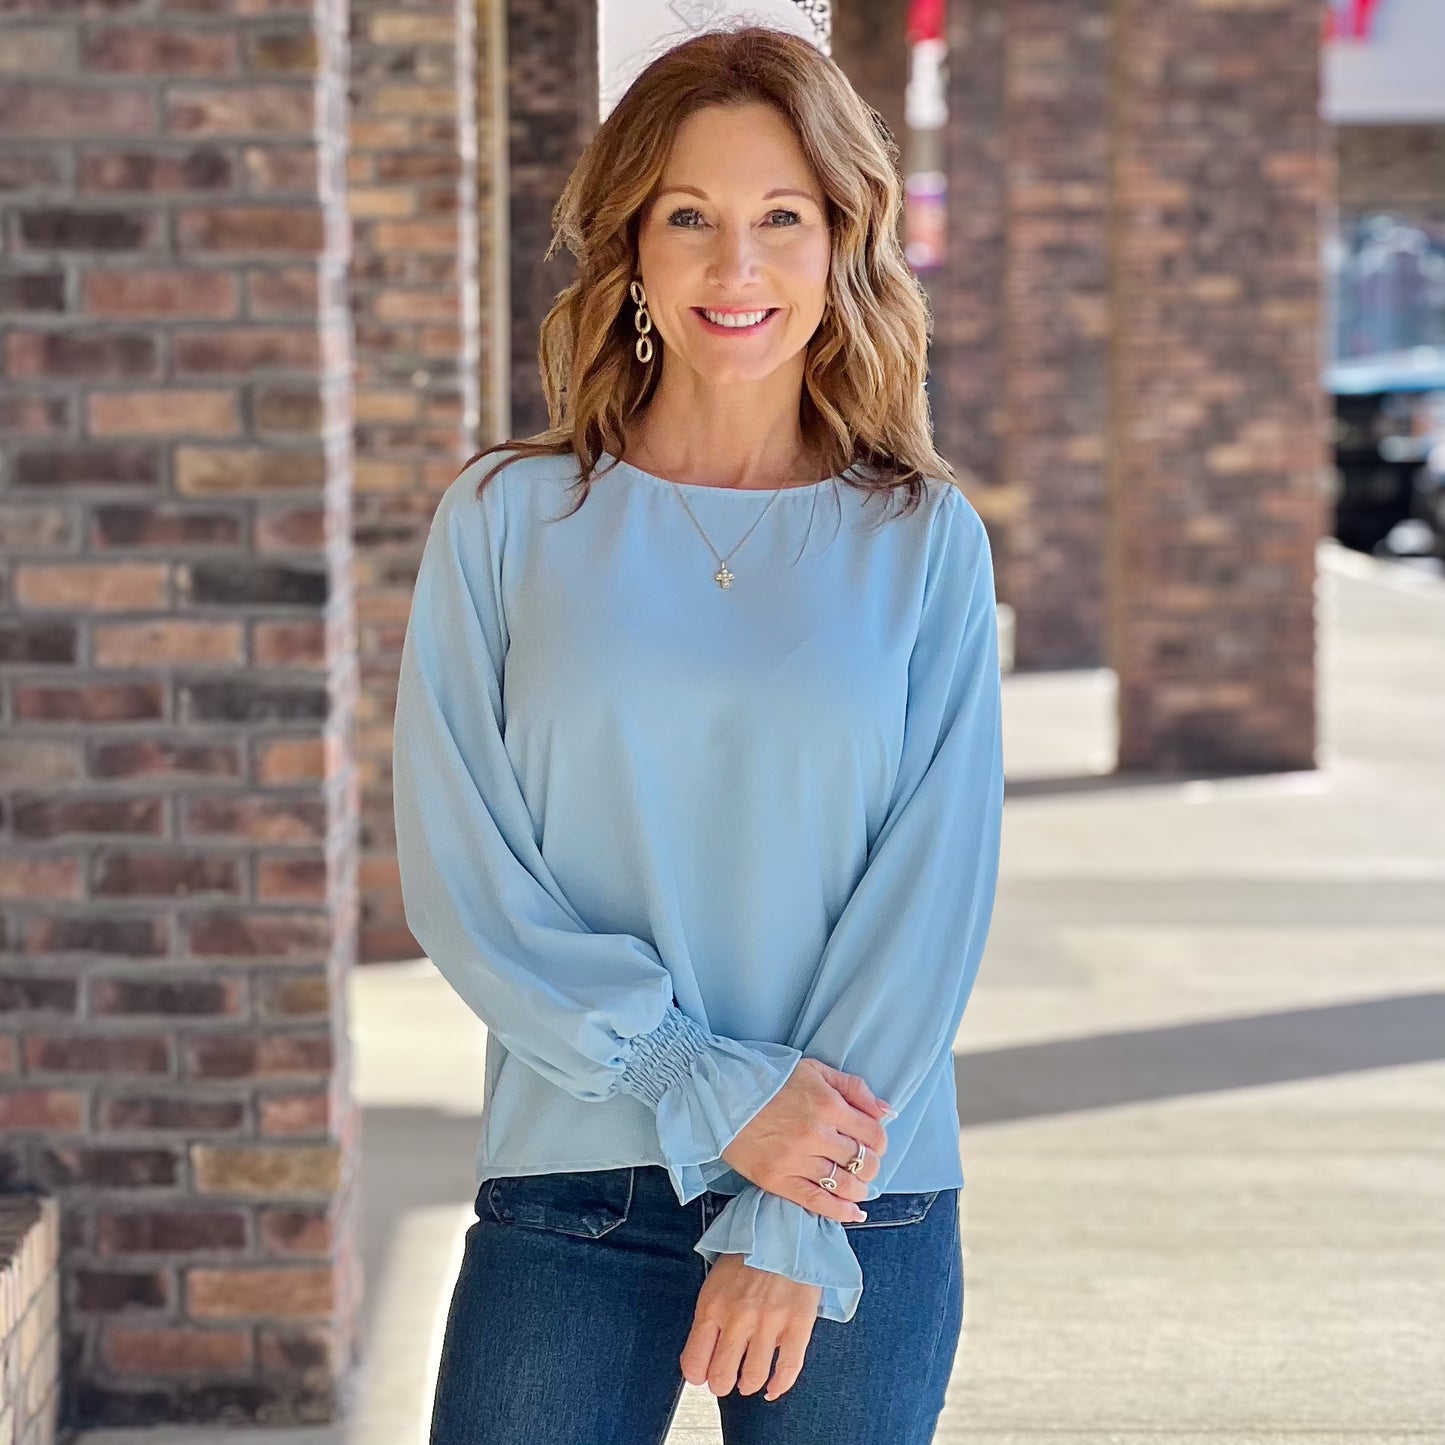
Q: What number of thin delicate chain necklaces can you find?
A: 1